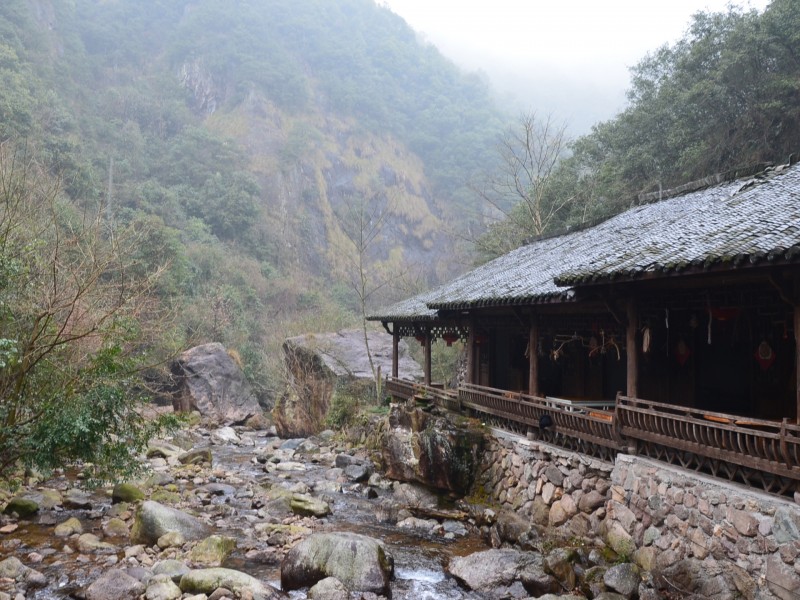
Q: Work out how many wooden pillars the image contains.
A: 6